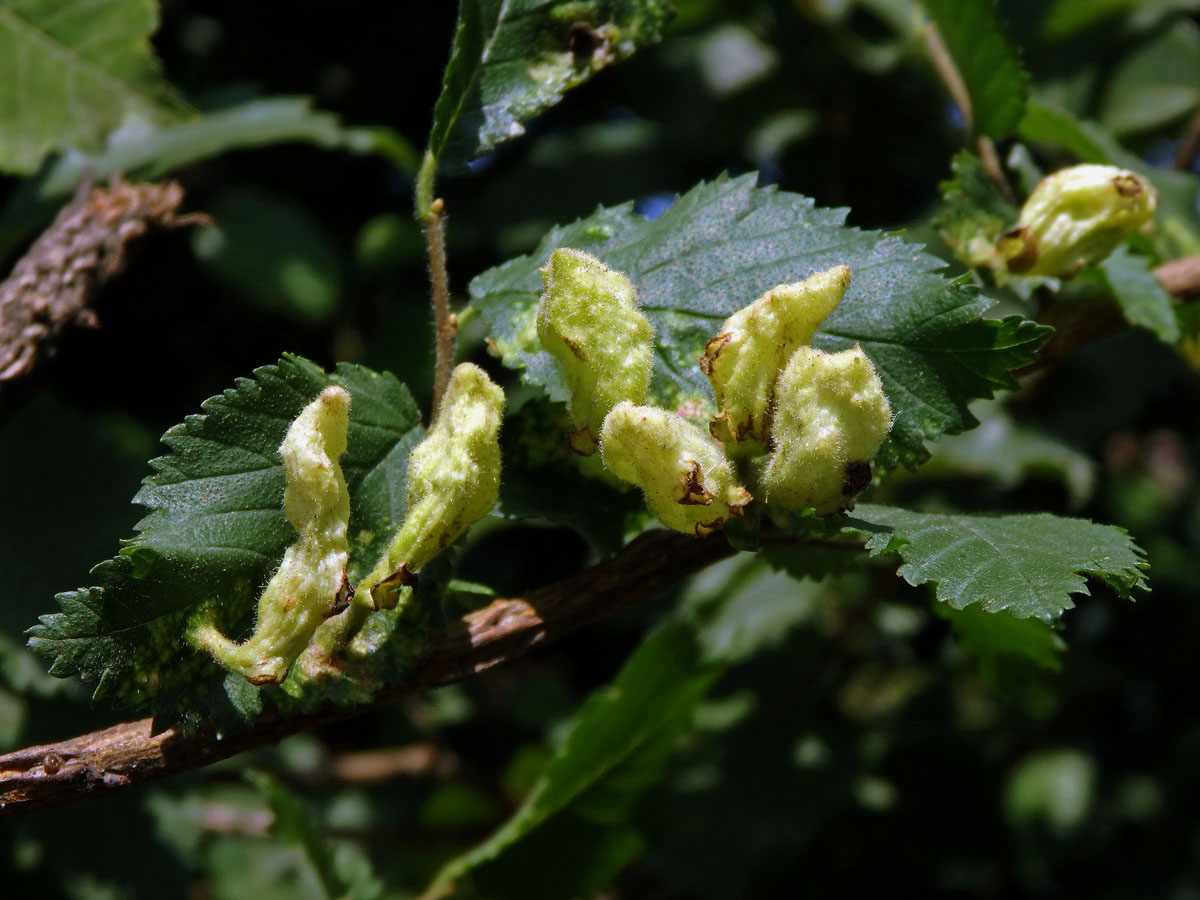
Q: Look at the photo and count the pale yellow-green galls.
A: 7